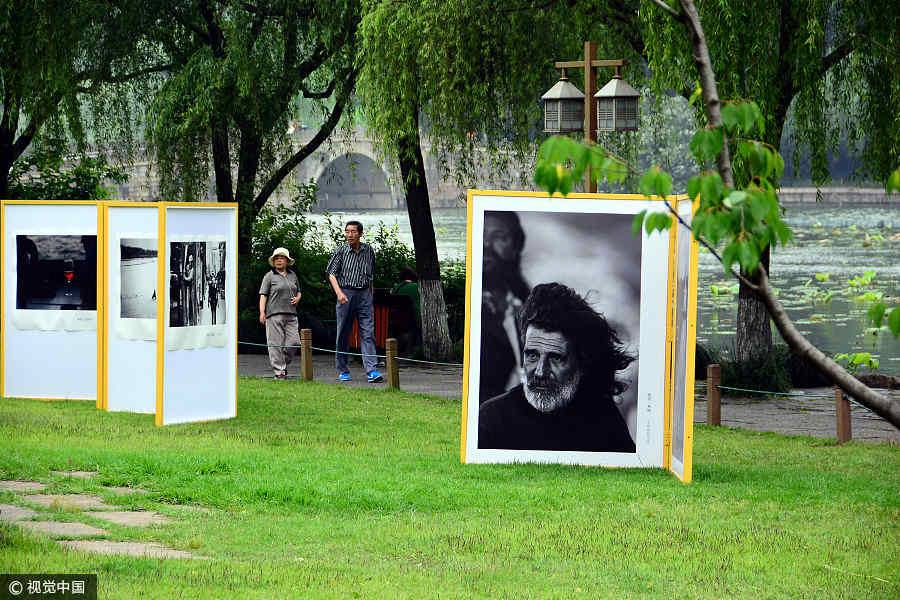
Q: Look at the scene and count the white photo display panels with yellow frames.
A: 5